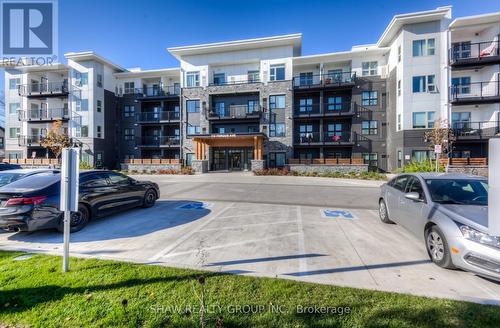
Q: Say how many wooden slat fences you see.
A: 4